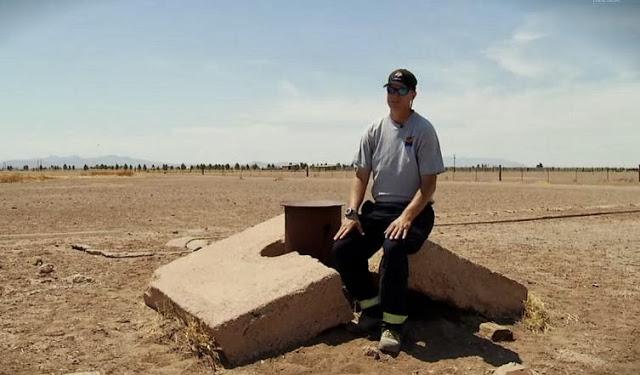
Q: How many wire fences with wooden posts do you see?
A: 1